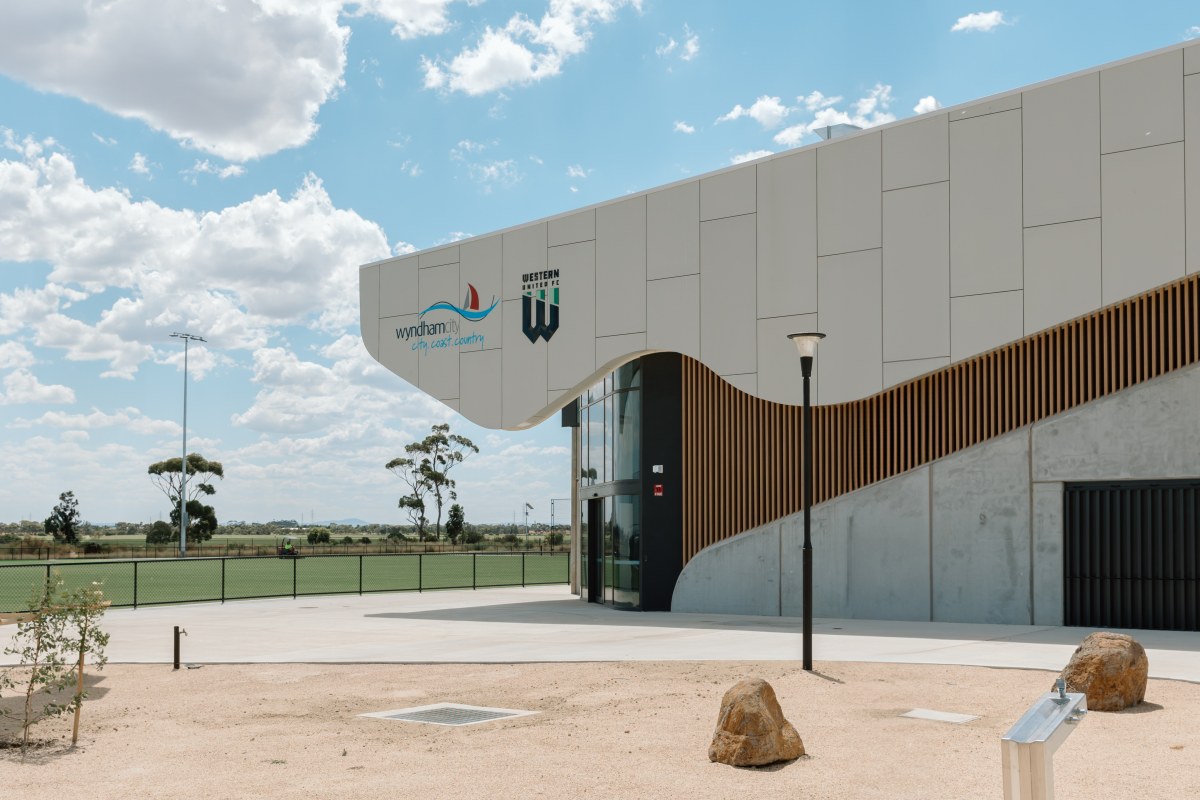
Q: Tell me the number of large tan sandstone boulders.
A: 2